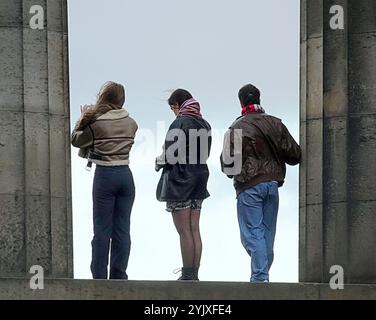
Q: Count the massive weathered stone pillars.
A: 2